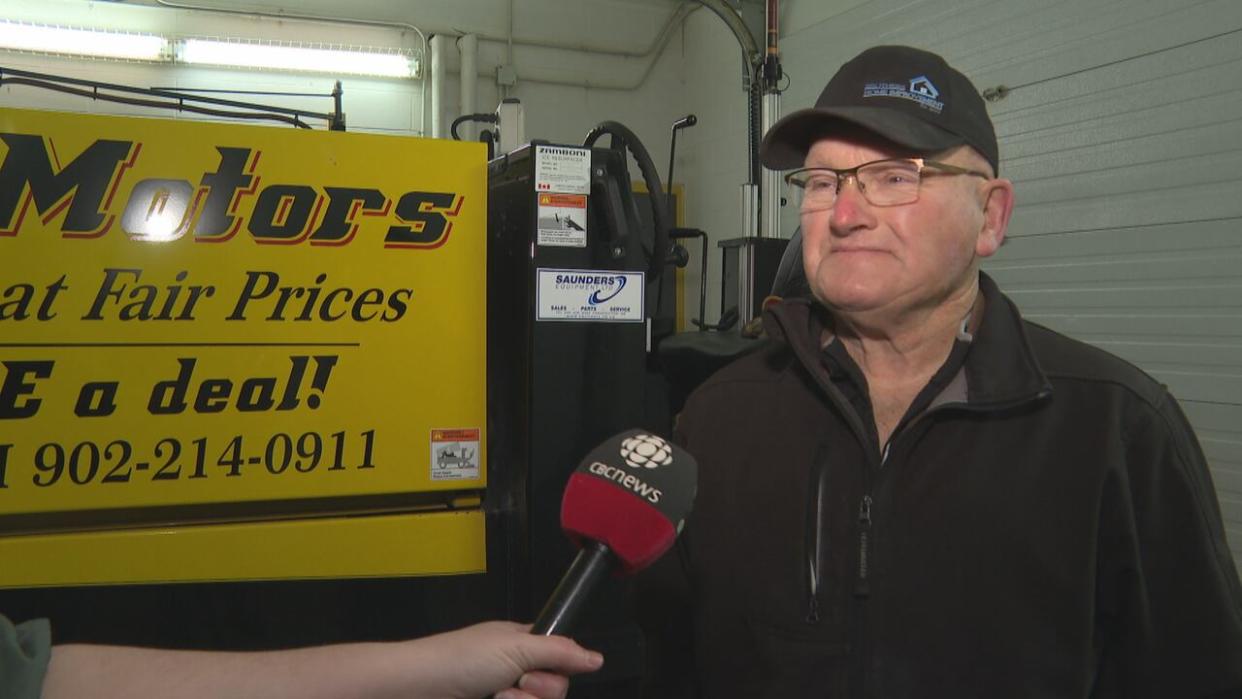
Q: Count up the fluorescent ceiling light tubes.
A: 2